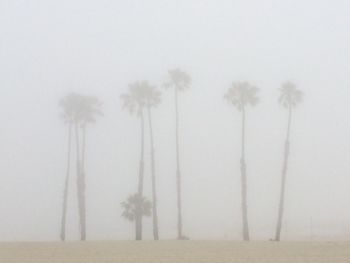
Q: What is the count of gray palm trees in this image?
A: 9